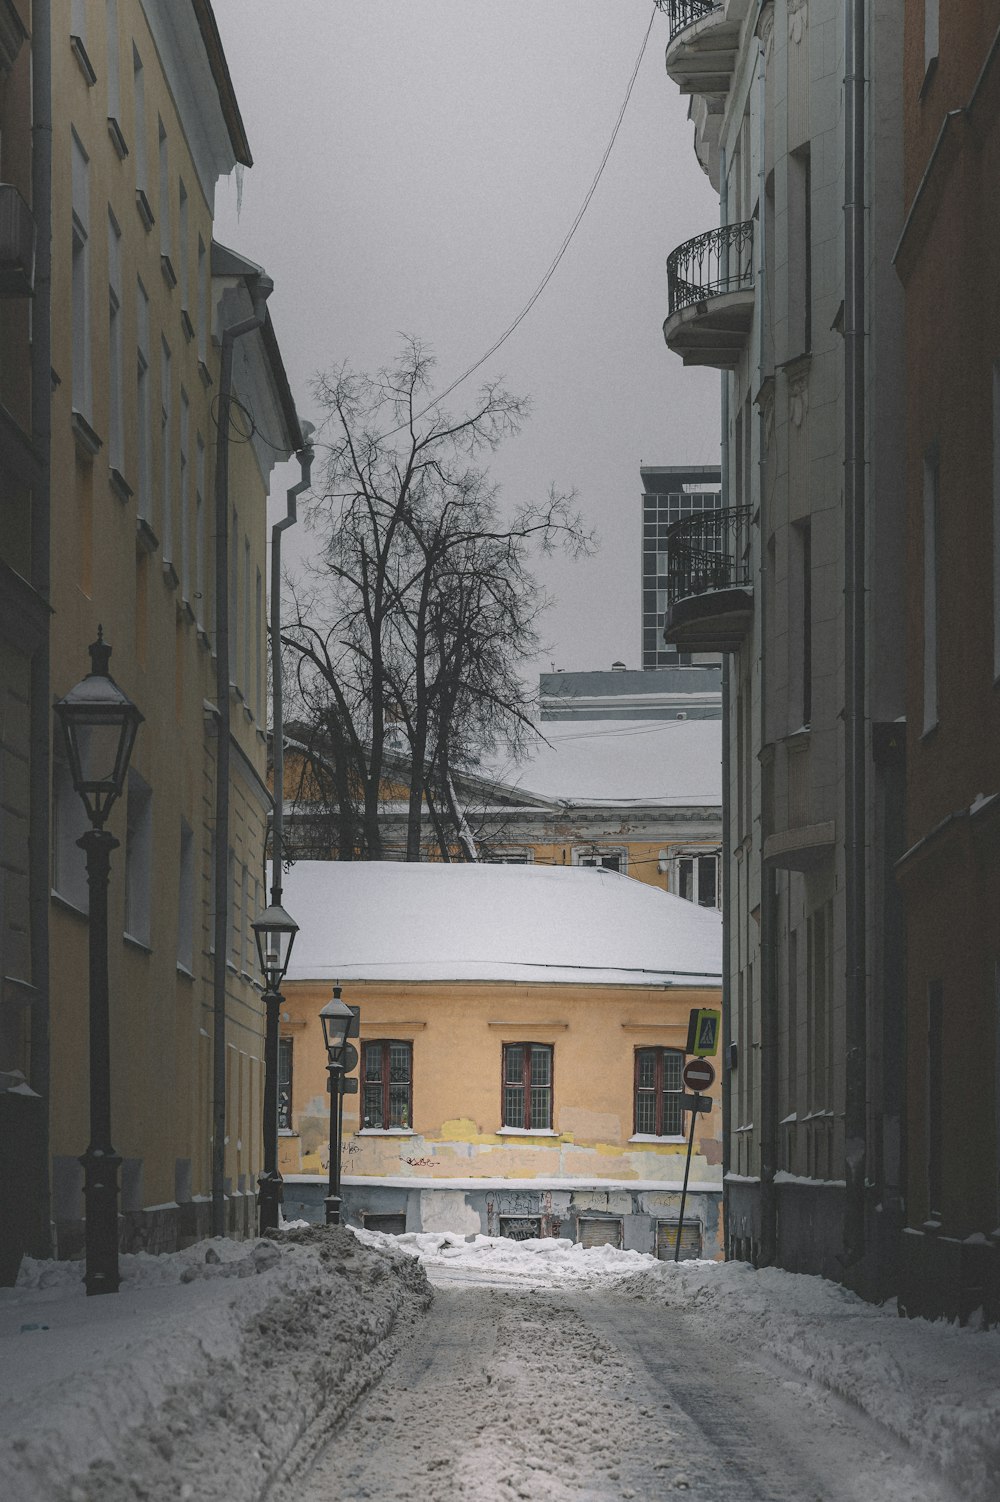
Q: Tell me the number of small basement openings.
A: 4